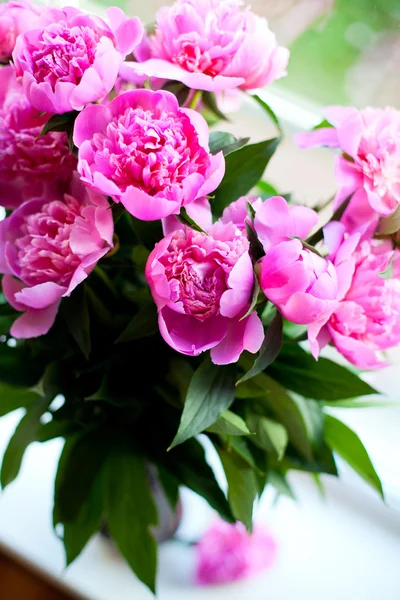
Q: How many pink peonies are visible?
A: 11